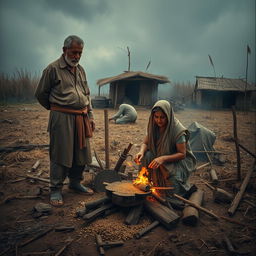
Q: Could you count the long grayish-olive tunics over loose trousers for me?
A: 1